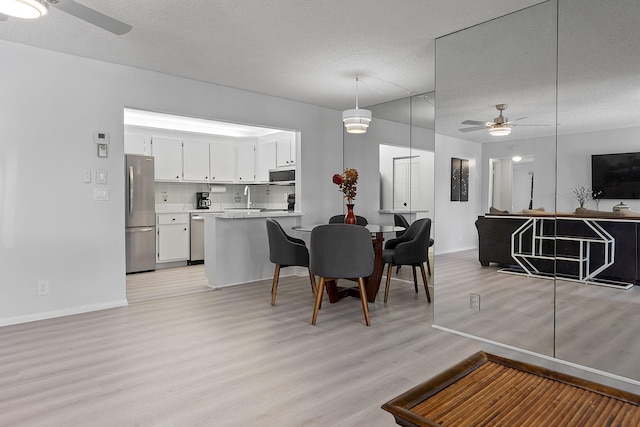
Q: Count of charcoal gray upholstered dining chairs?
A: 4